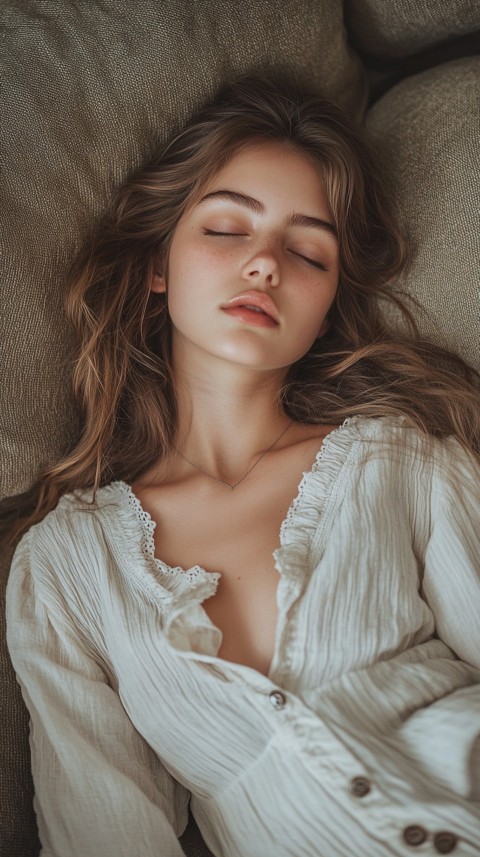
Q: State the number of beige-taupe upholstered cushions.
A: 3